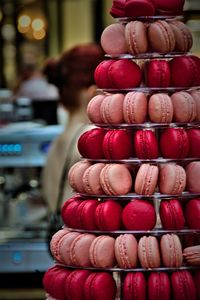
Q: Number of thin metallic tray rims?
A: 8